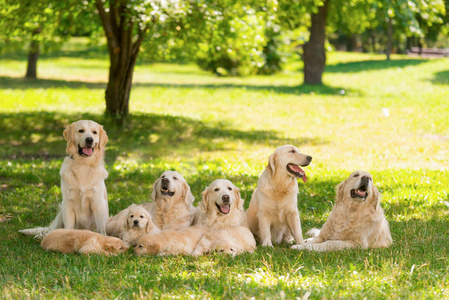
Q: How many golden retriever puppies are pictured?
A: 4